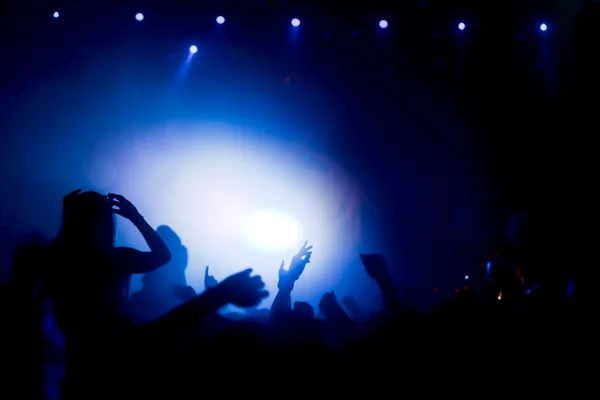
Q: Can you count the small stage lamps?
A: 8